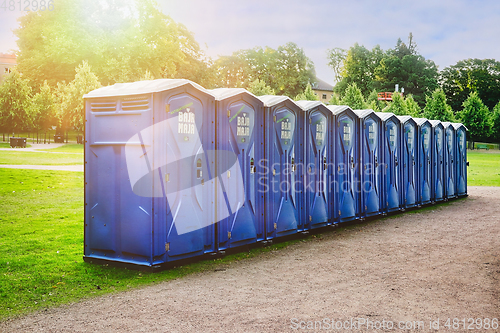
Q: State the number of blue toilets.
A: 12